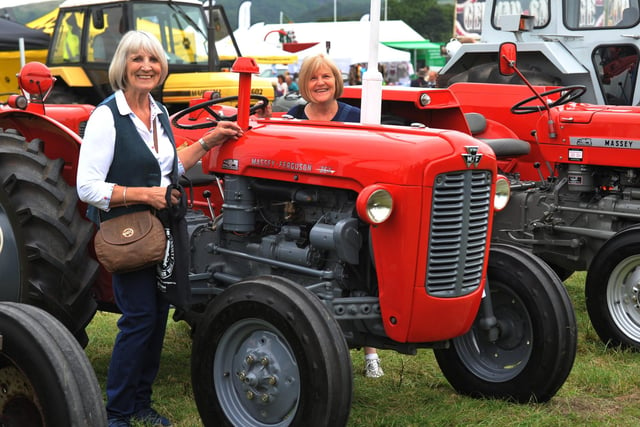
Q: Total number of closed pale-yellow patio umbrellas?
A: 0